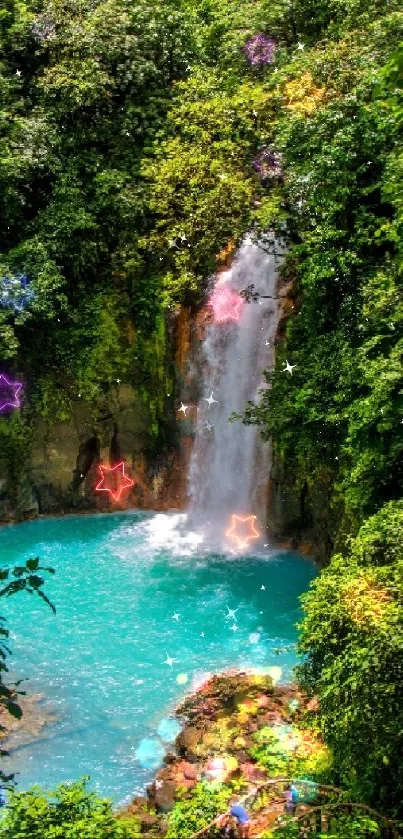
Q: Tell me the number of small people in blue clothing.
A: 2